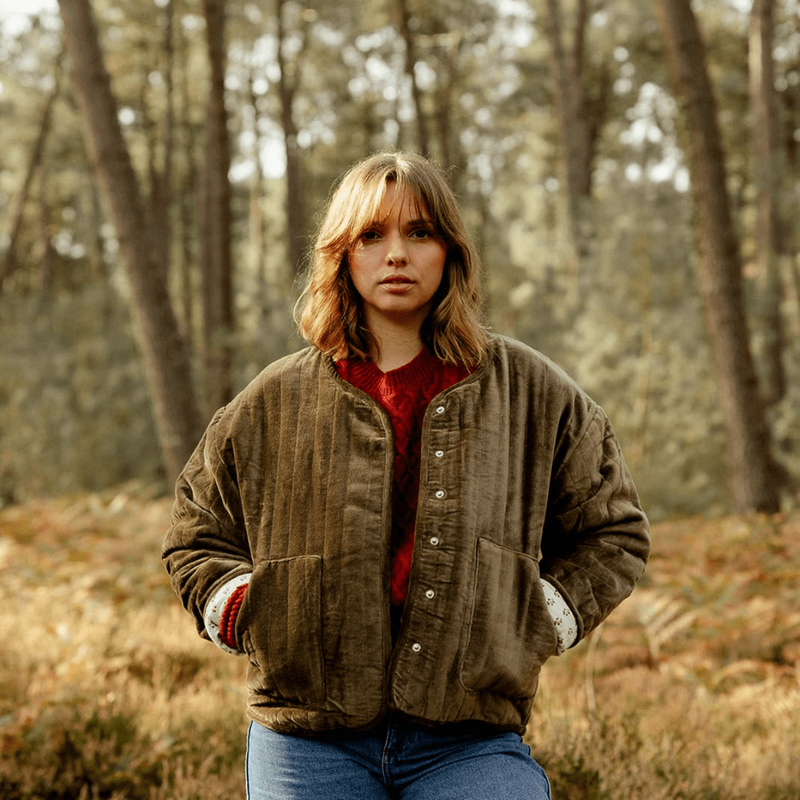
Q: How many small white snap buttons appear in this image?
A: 6